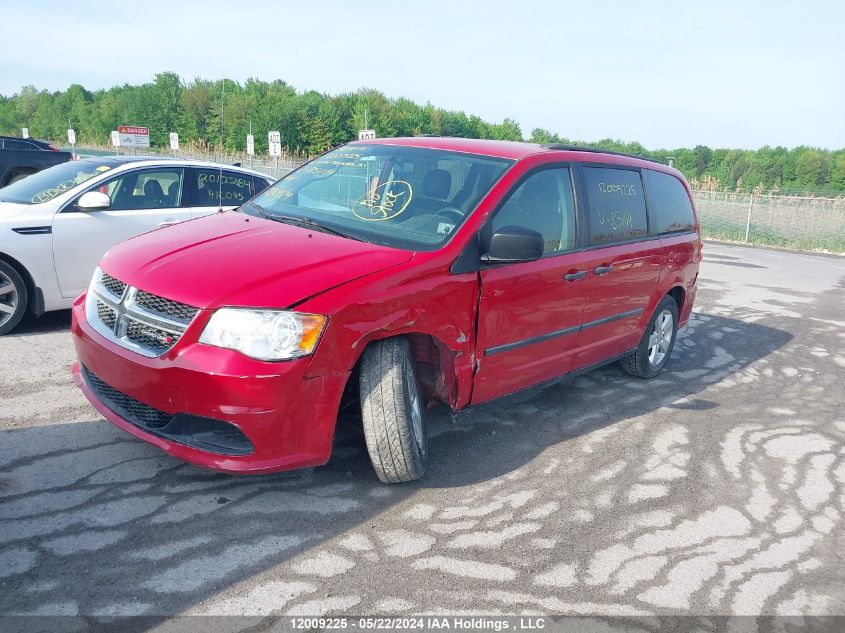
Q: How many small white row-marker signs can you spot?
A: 7